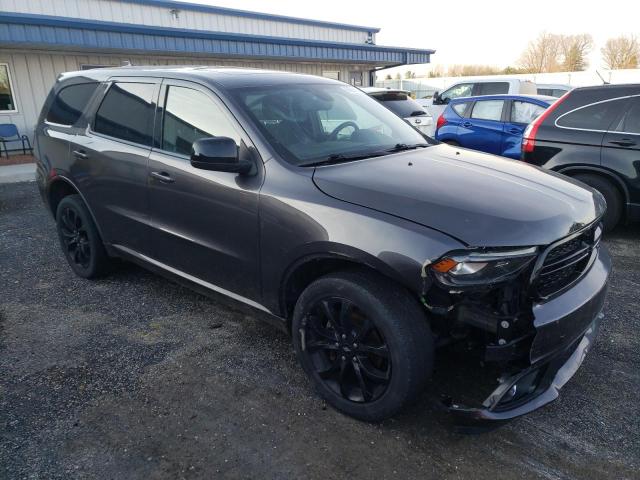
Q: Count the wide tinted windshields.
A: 1